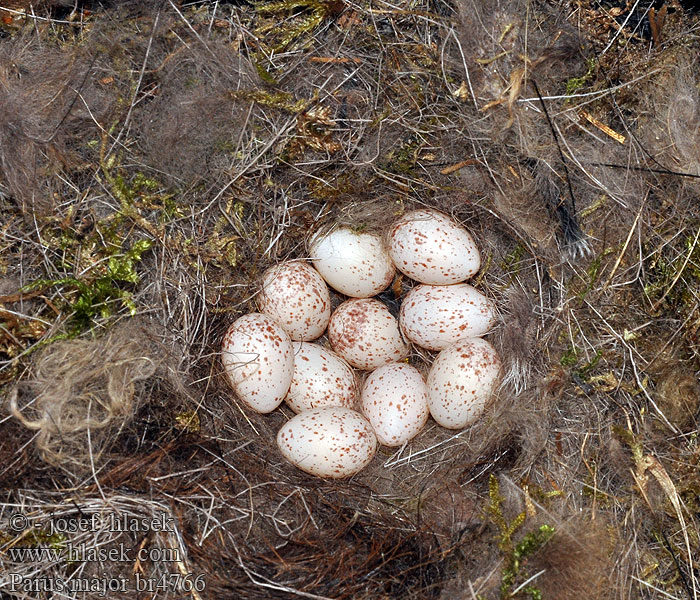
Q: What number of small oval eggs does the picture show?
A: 10